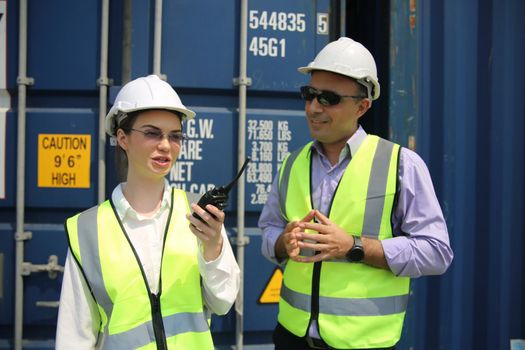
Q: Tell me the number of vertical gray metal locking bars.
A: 4